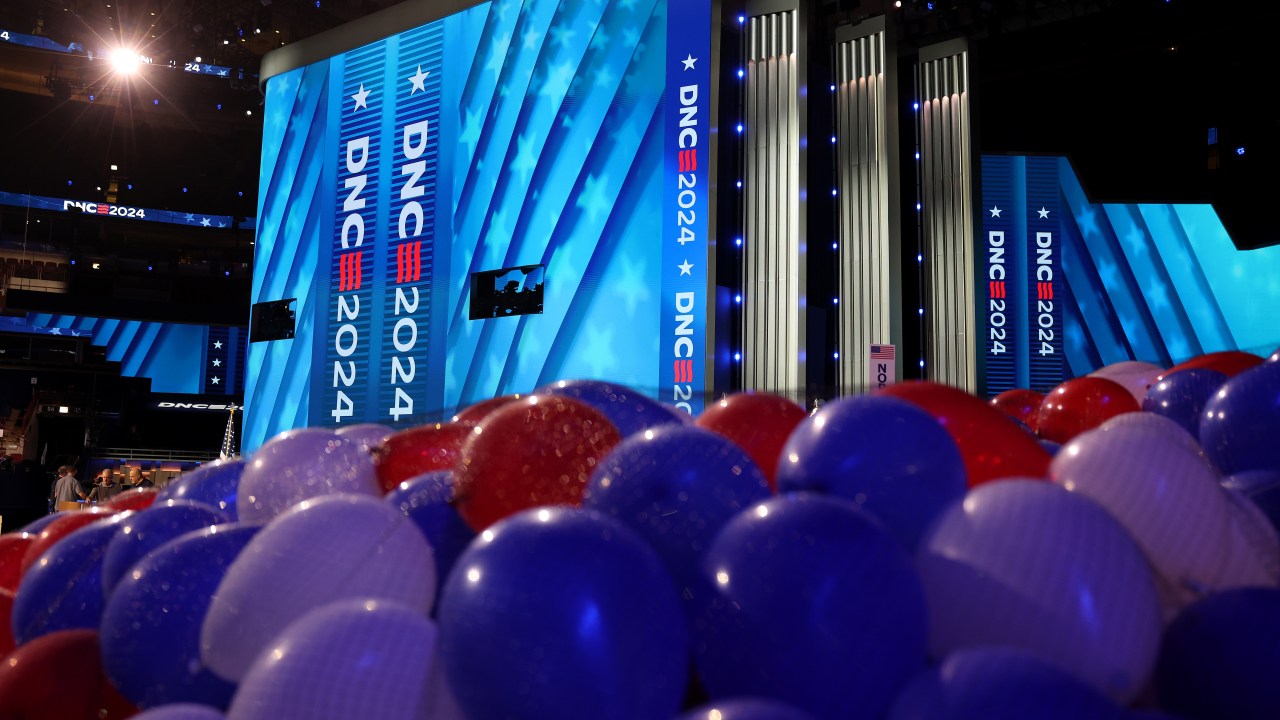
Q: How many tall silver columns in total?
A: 3